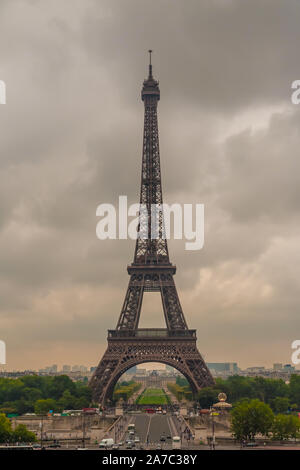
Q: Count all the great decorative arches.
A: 1